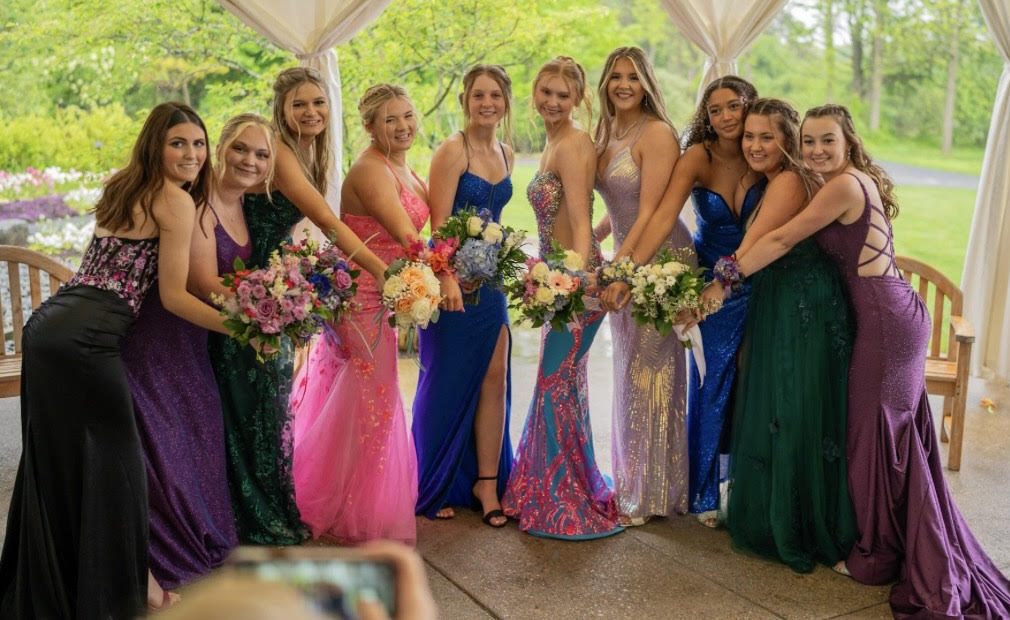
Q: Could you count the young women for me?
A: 10